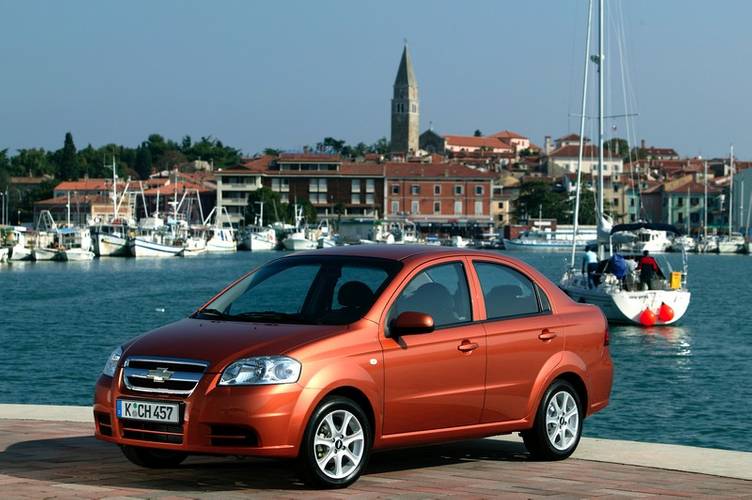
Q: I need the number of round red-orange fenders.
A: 2